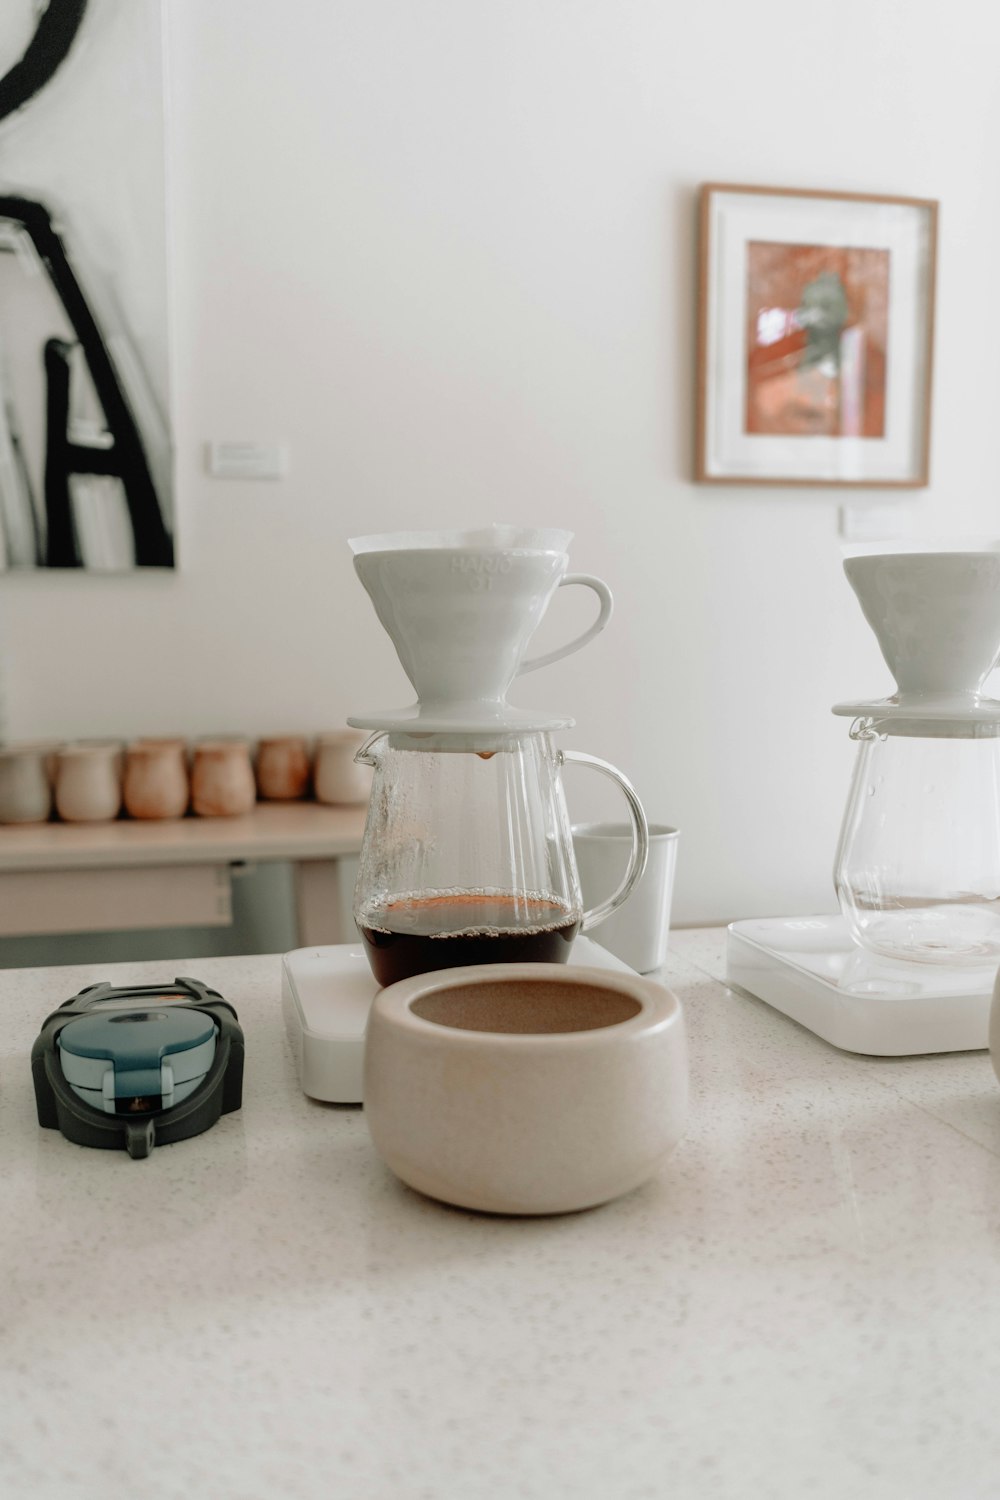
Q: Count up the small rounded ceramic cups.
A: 6